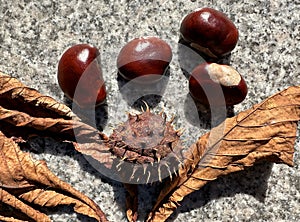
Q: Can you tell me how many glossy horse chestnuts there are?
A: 4